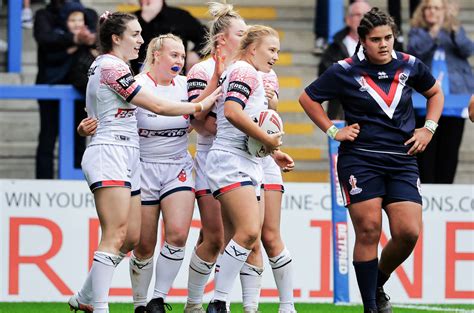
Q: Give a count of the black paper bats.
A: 0